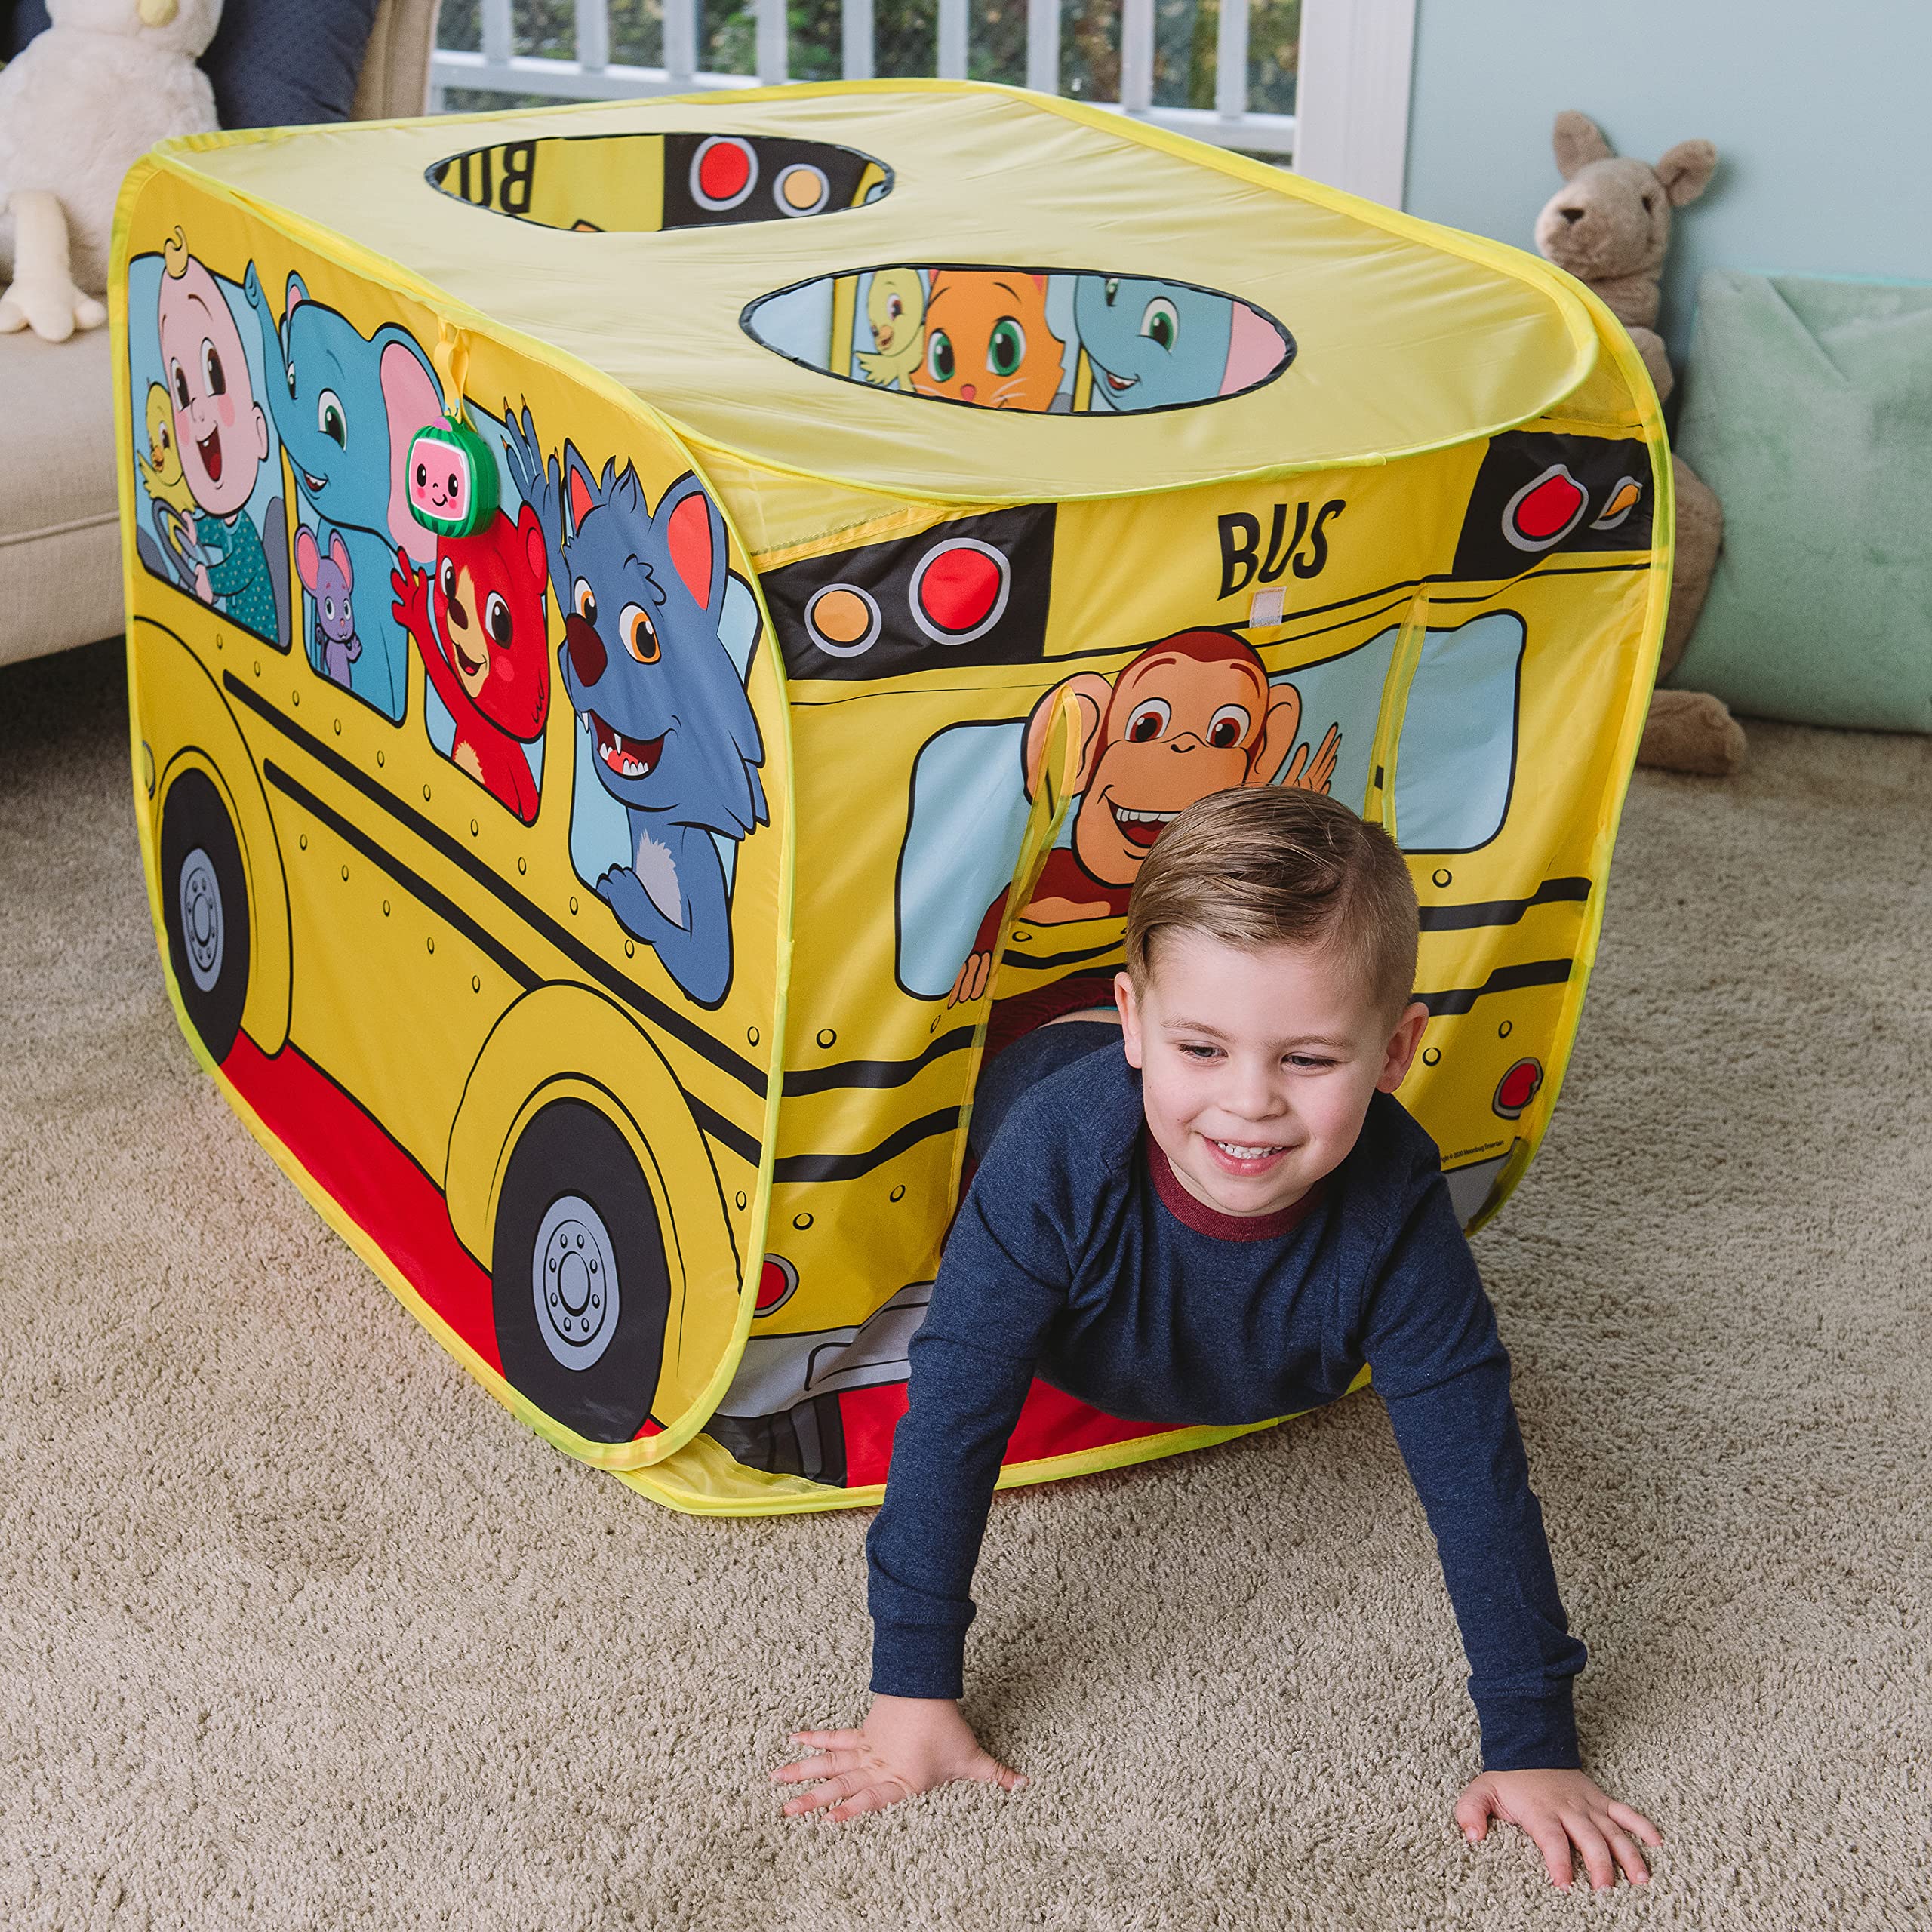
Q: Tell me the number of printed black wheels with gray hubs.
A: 2